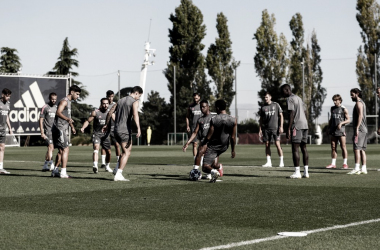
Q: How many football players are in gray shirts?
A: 13